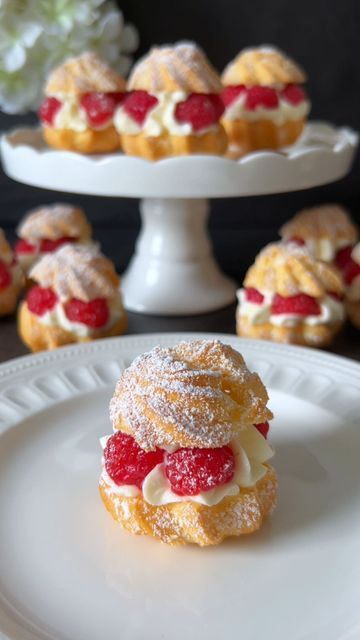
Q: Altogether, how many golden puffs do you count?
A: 10